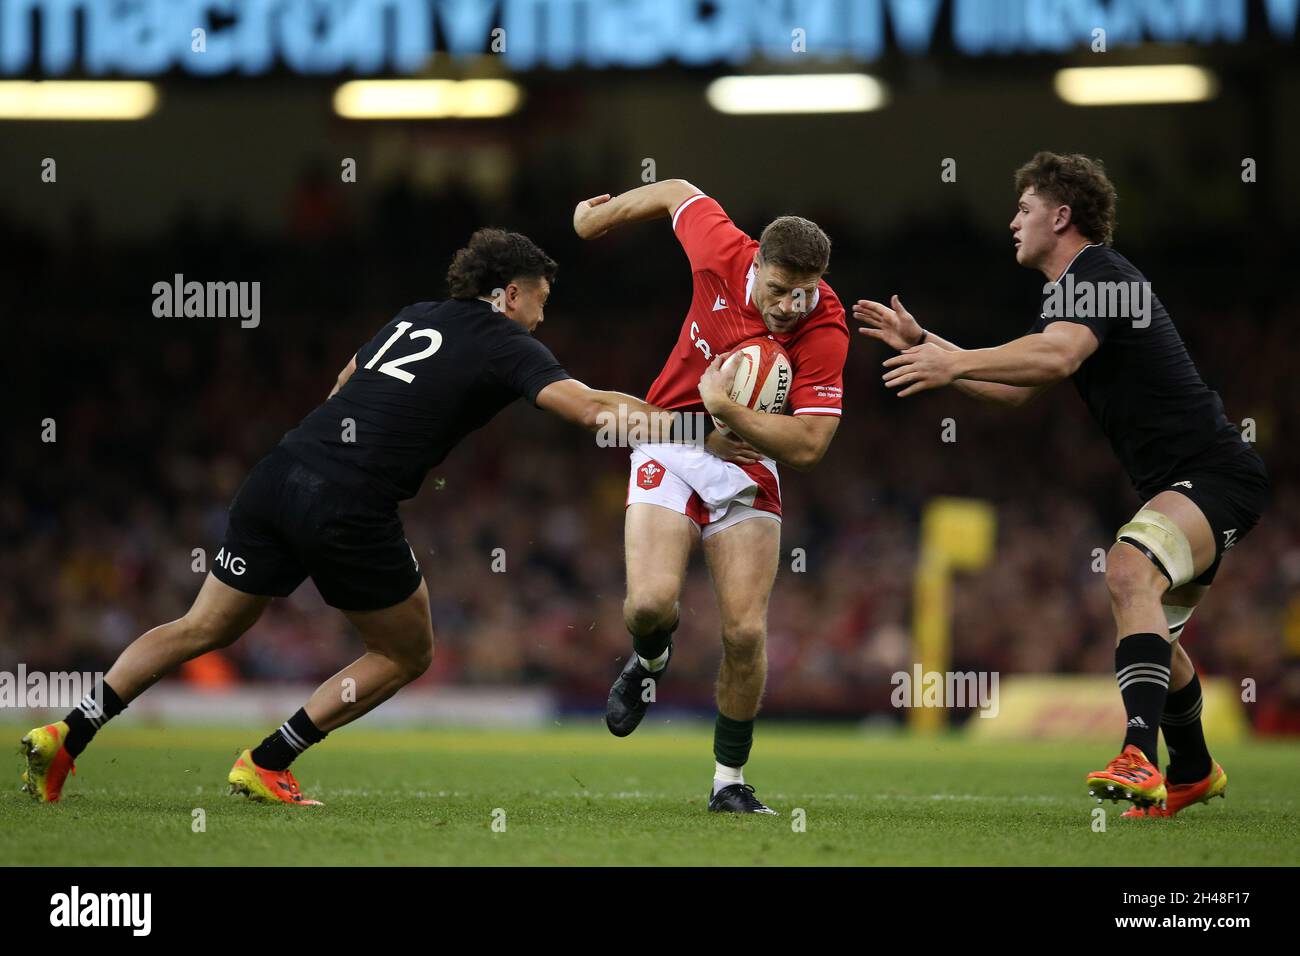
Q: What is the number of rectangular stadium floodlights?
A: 4